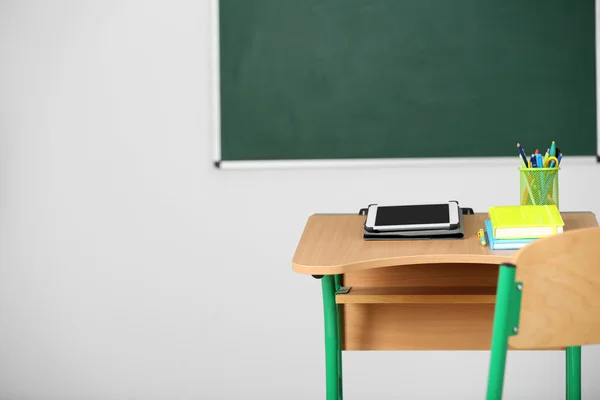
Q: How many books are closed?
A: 2